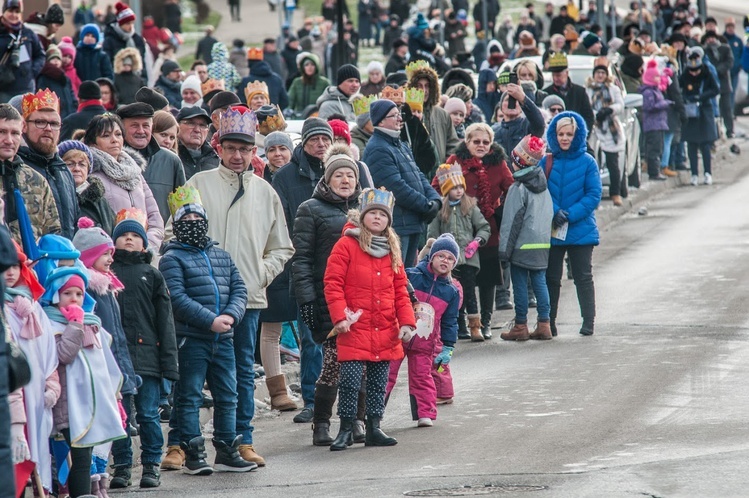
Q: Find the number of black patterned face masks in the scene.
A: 1